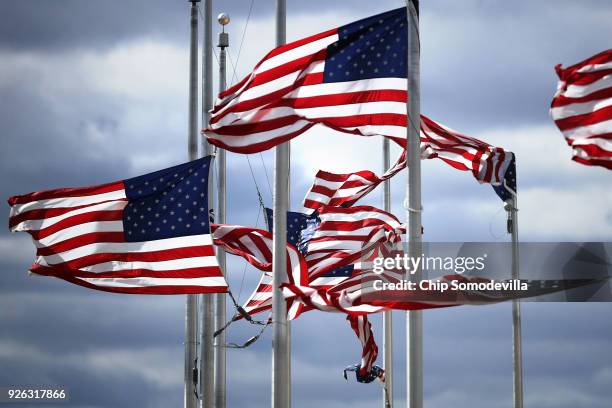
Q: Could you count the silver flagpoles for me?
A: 7